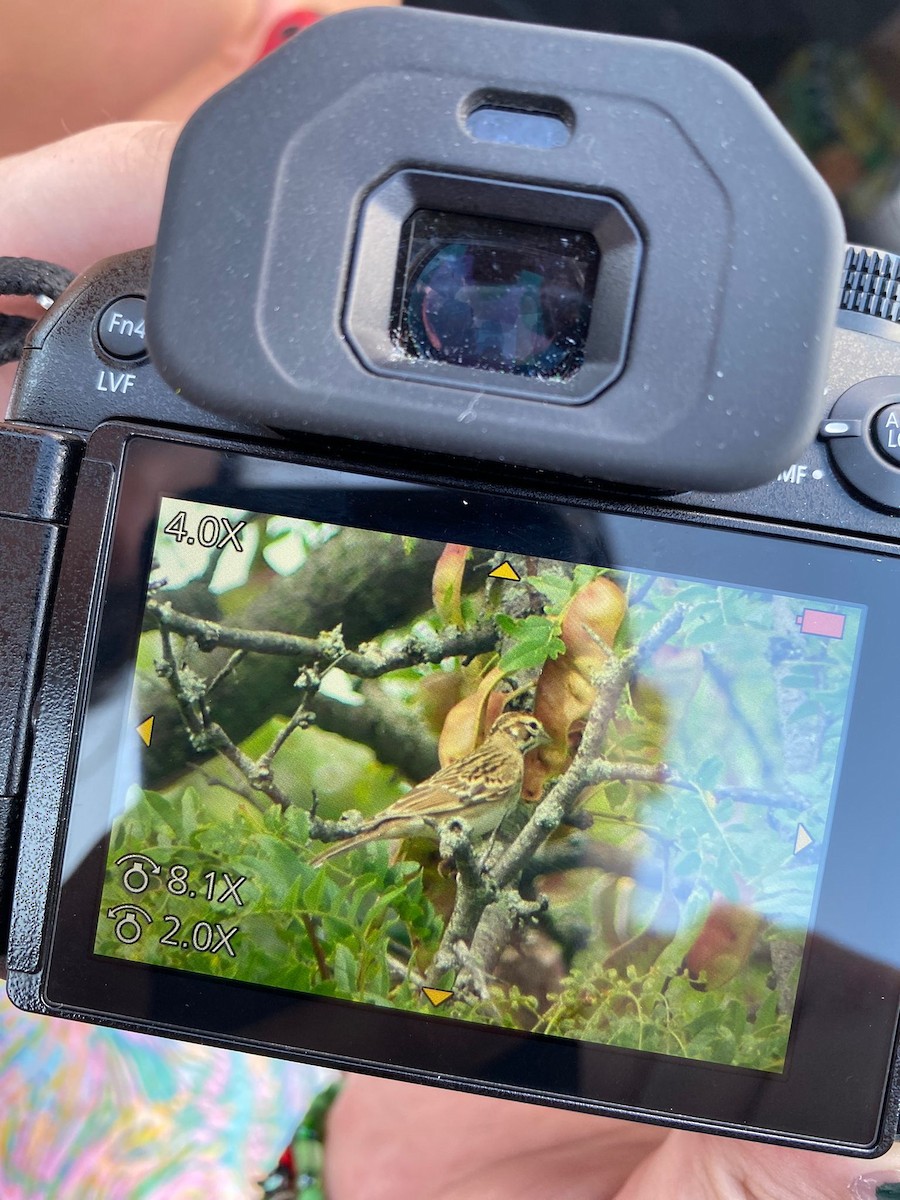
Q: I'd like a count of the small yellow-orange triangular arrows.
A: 4